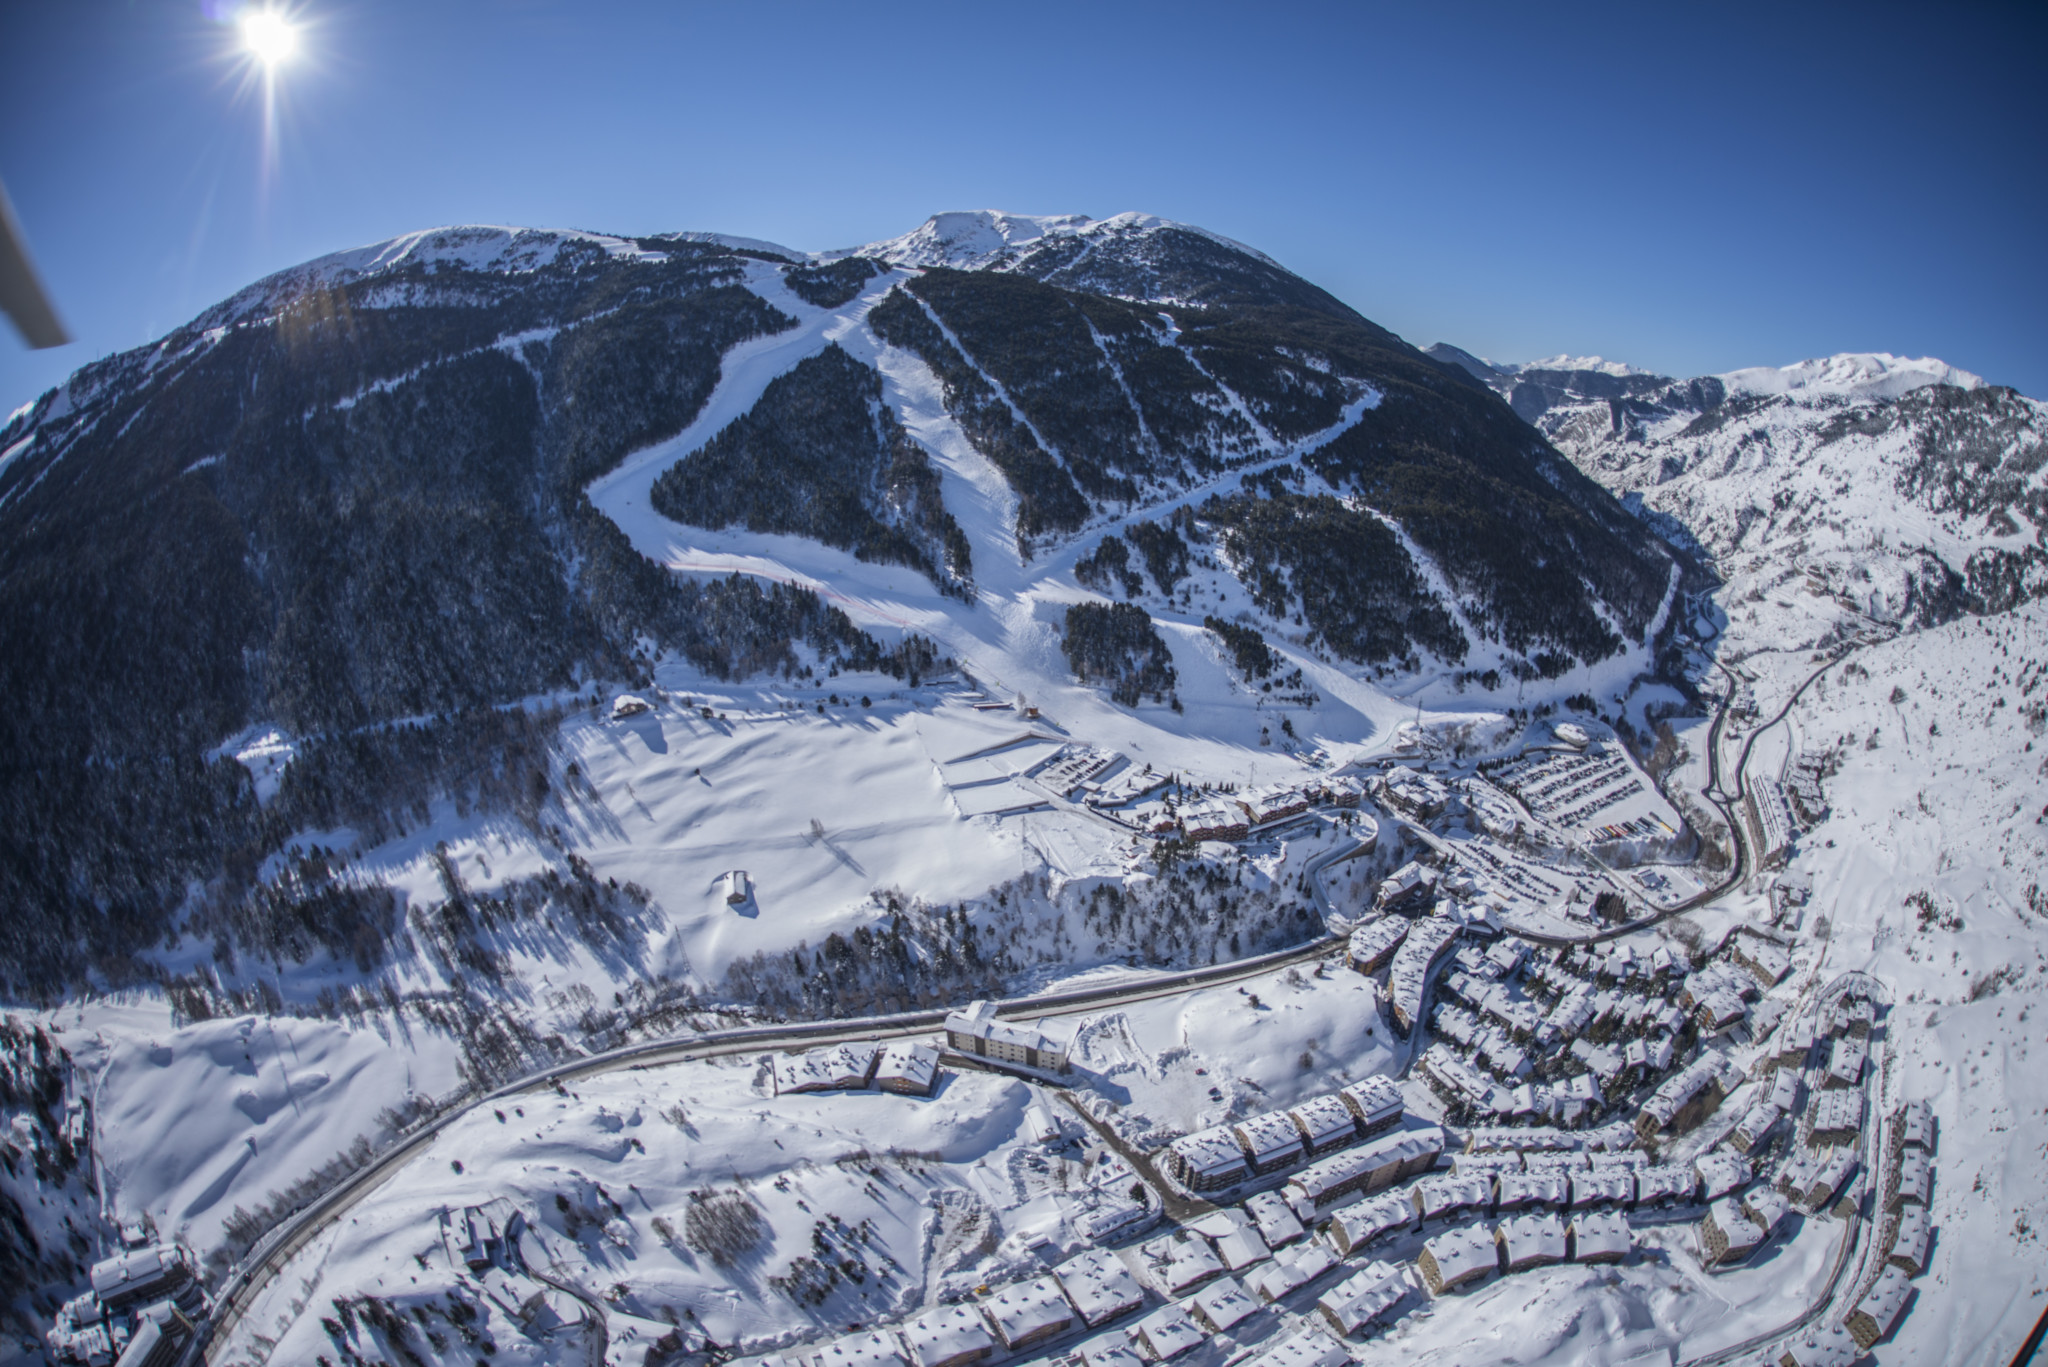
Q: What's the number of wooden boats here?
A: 0